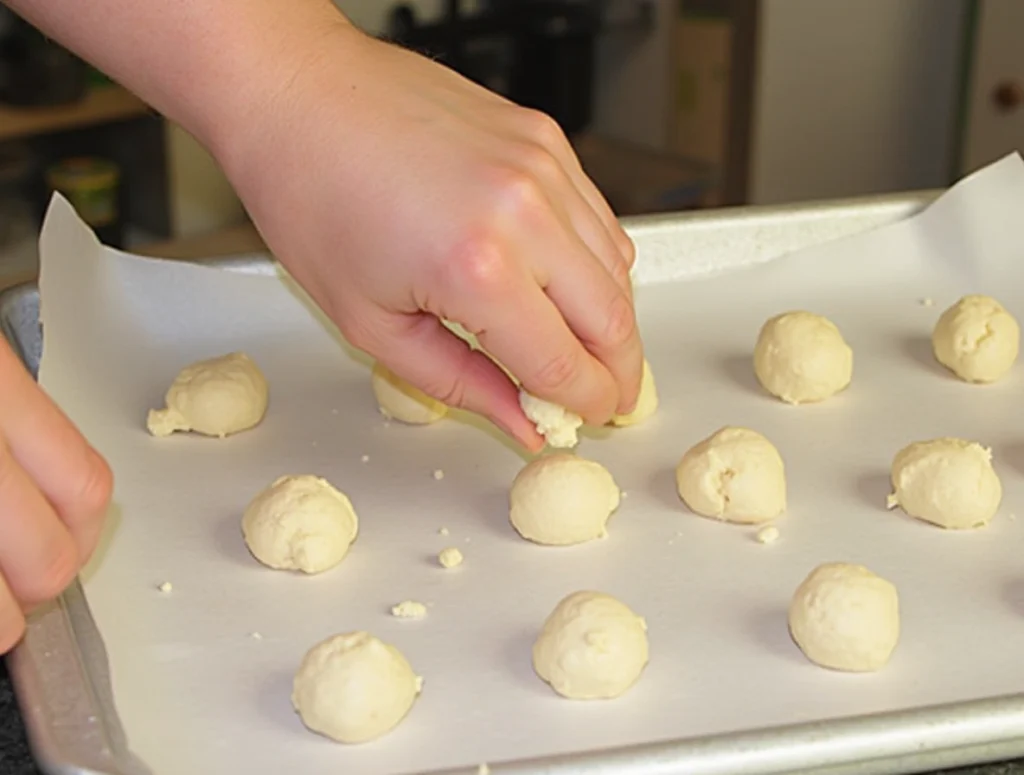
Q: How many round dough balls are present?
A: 12